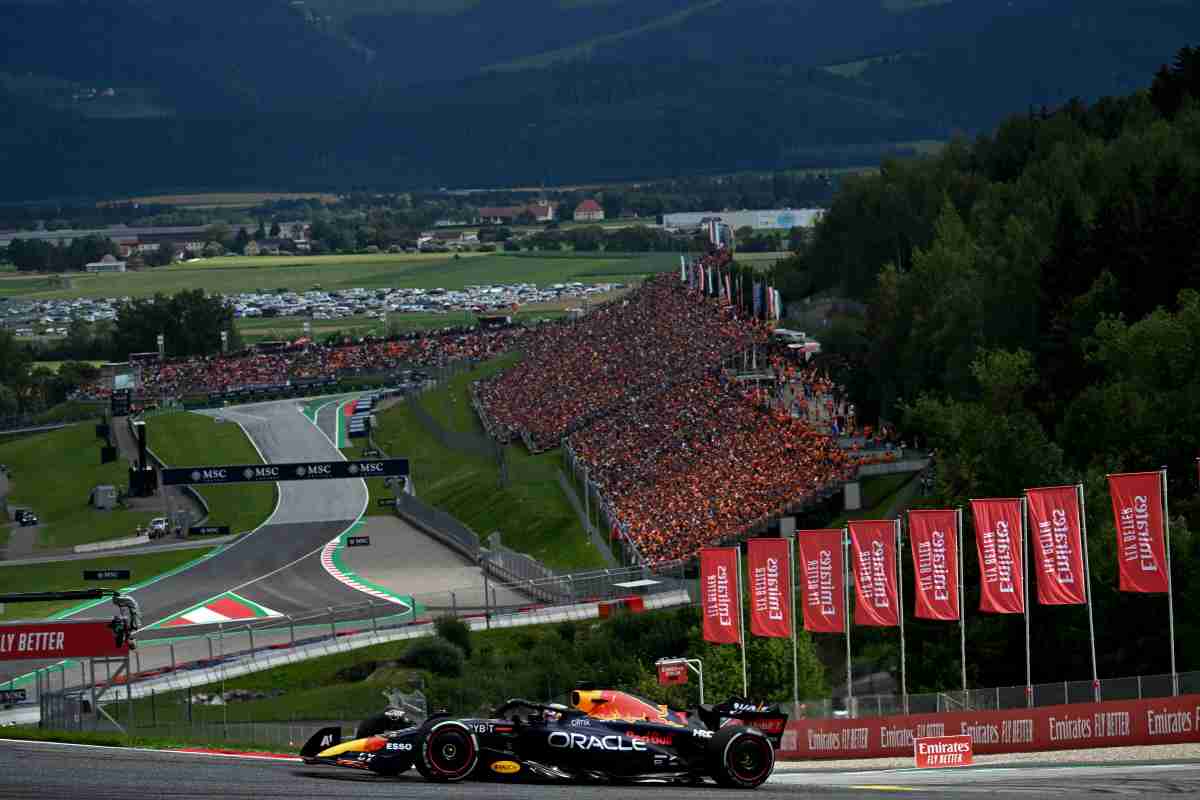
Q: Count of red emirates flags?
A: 8